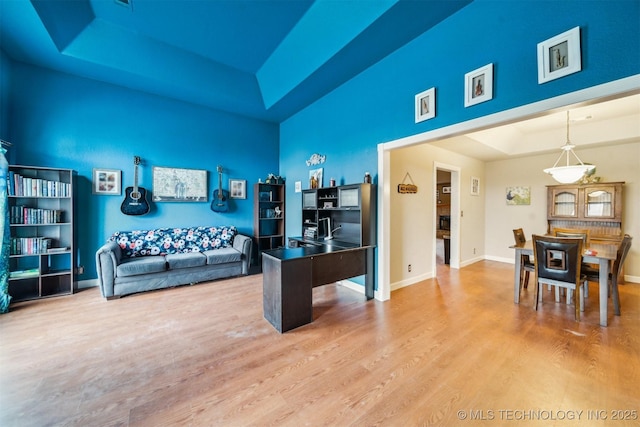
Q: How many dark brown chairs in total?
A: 4